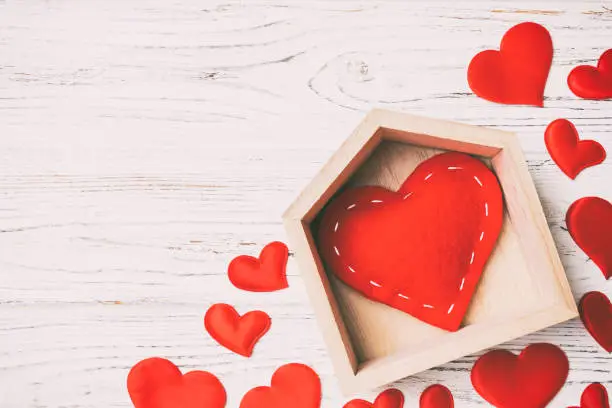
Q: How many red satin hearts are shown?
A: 13